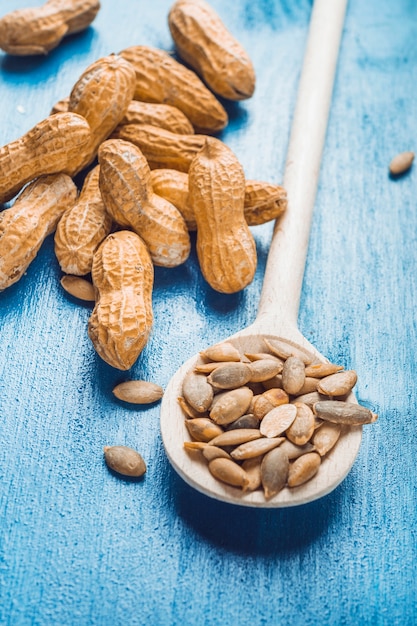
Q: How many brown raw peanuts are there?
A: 13